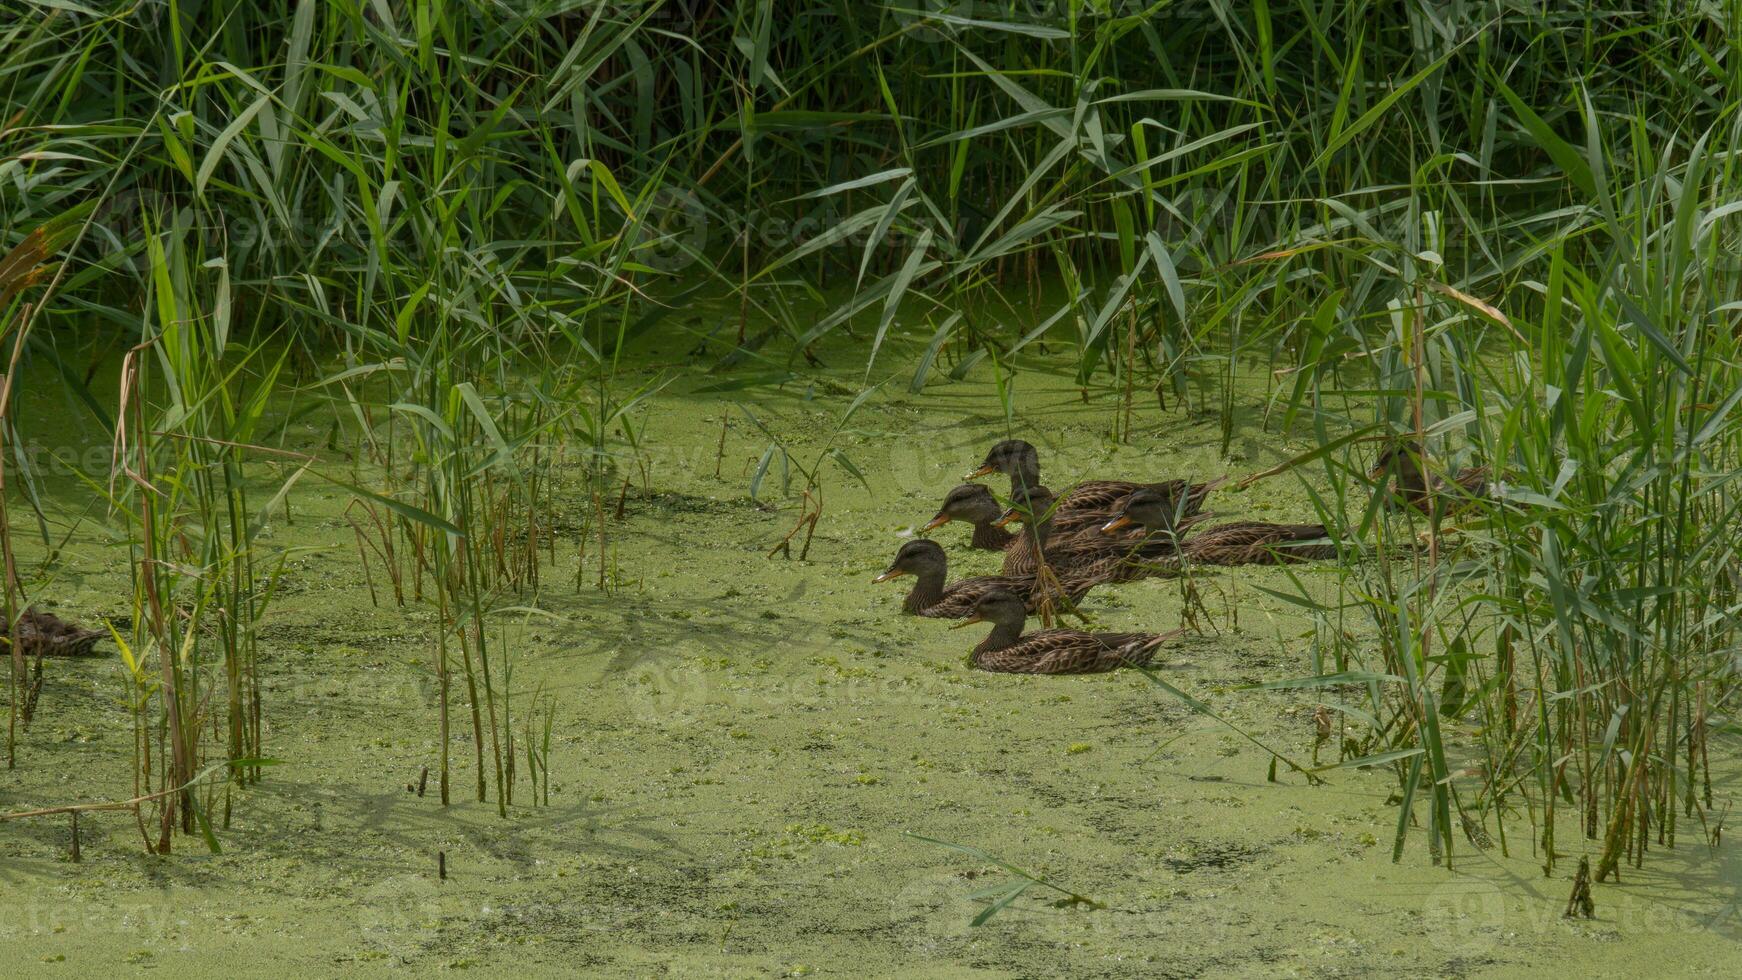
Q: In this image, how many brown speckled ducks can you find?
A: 8